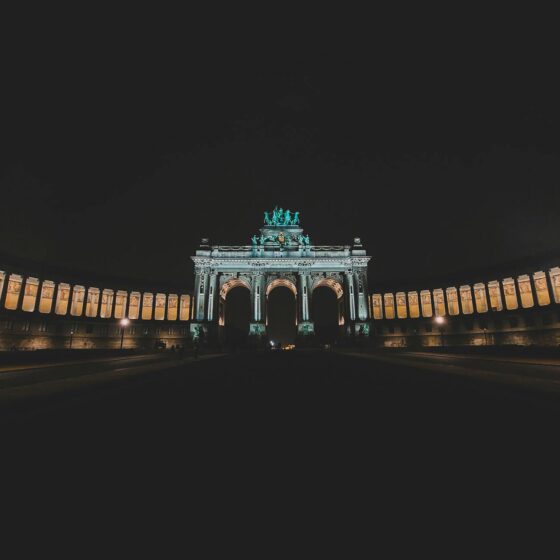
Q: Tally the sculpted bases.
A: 4